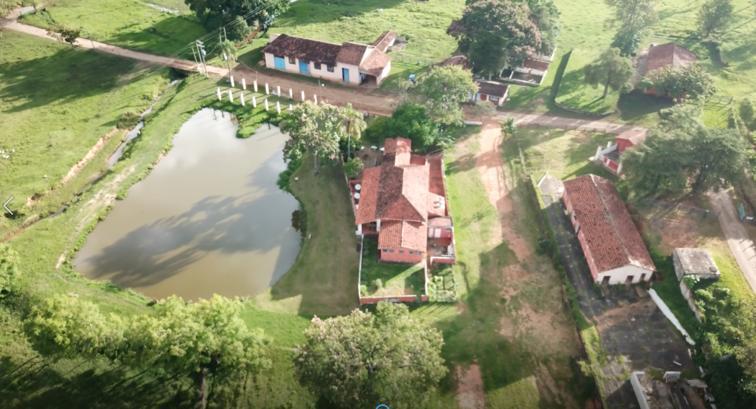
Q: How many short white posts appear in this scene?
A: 15